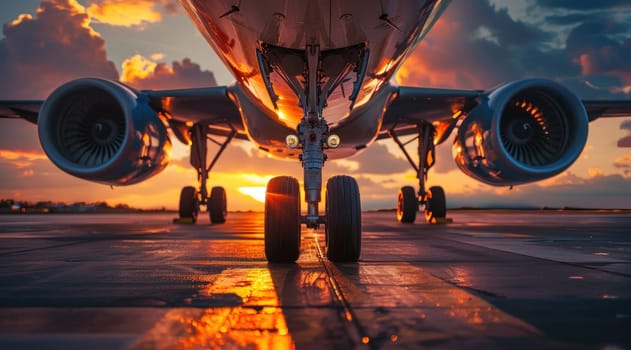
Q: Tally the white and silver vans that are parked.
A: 0